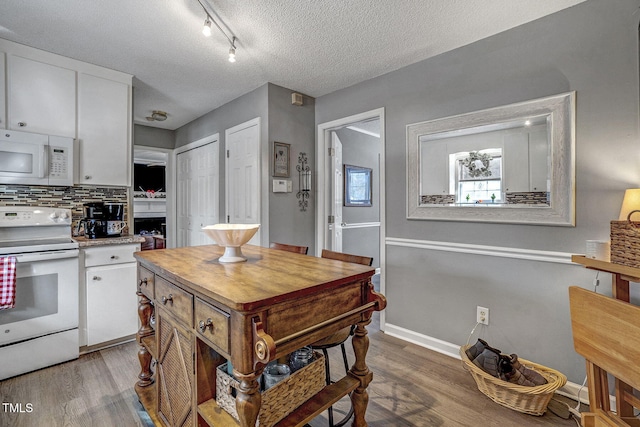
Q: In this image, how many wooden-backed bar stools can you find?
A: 2